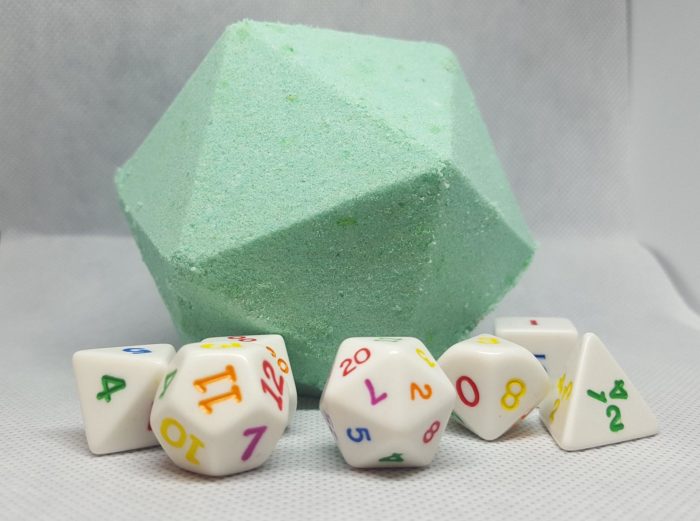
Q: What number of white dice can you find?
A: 7